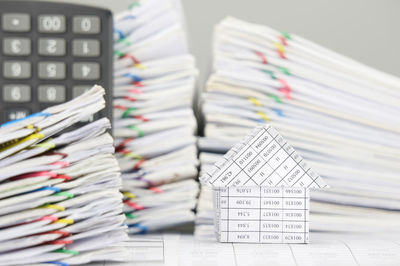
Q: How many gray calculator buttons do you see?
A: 12